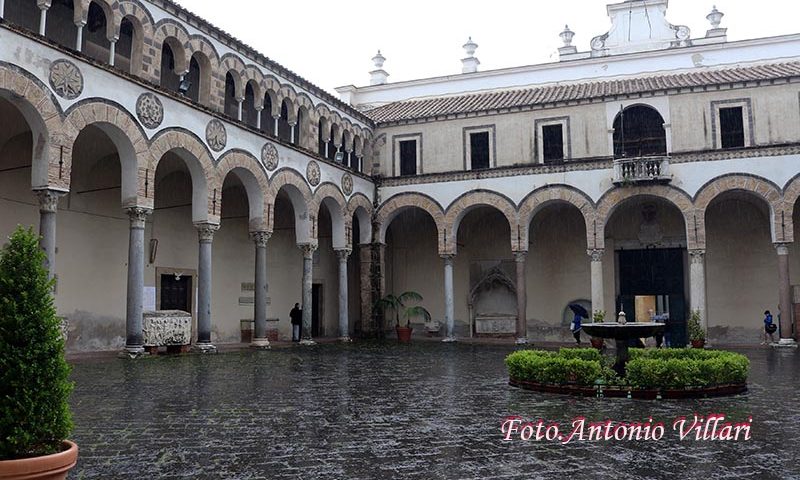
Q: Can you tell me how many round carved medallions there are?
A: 6